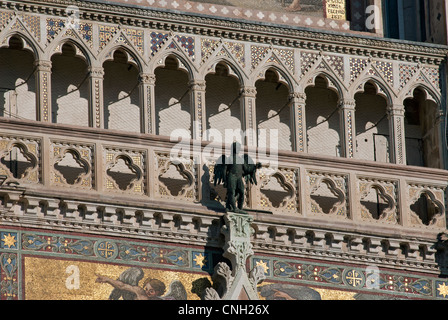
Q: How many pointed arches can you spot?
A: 9